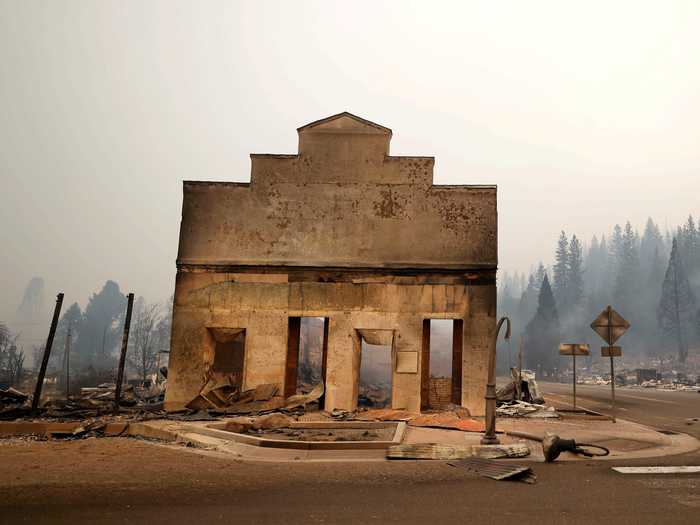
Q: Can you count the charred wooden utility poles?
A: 2